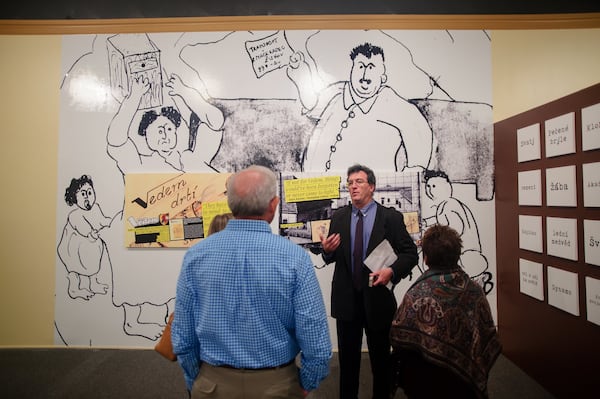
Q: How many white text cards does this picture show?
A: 12